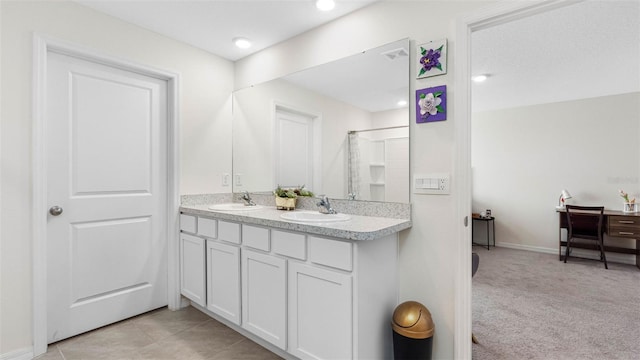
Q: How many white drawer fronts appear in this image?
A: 6